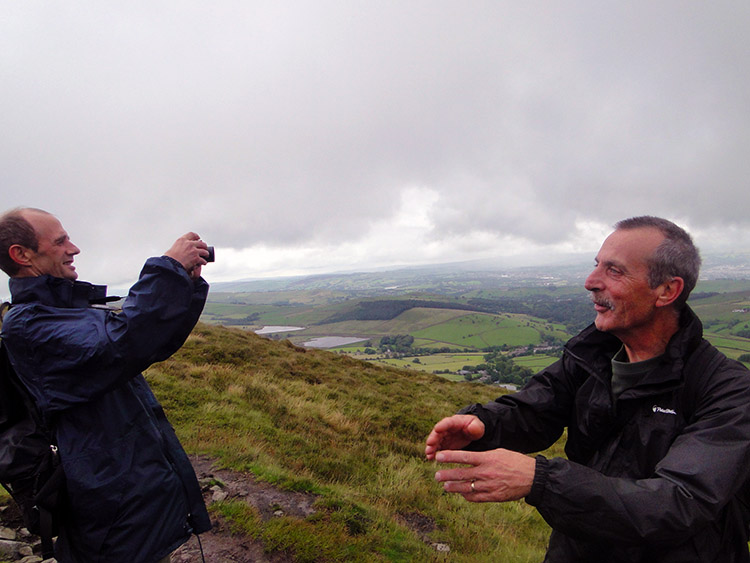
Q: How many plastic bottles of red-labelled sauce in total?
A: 0